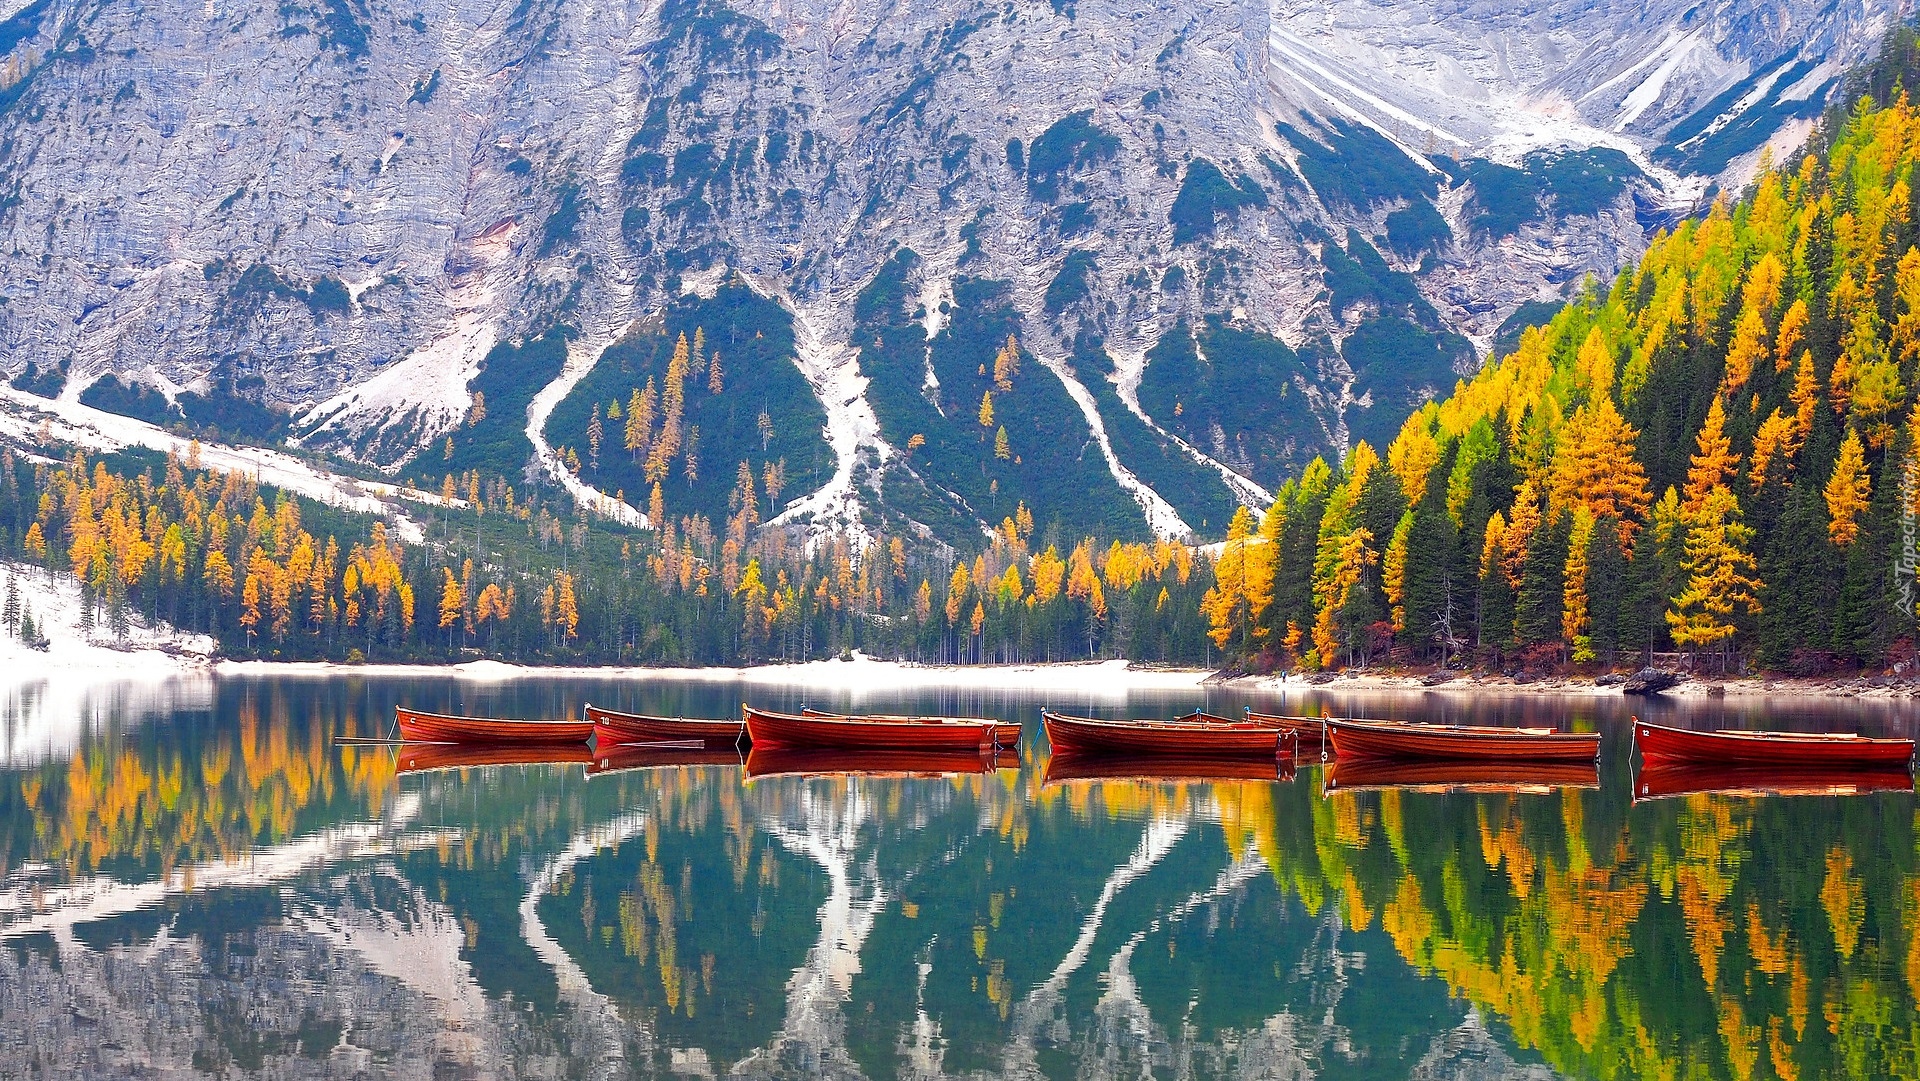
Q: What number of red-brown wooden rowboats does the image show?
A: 9